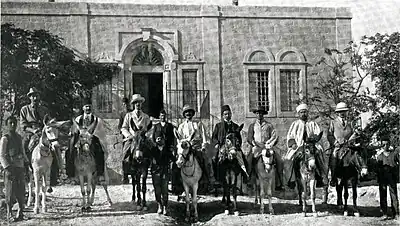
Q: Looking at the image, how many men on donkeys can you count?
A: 8